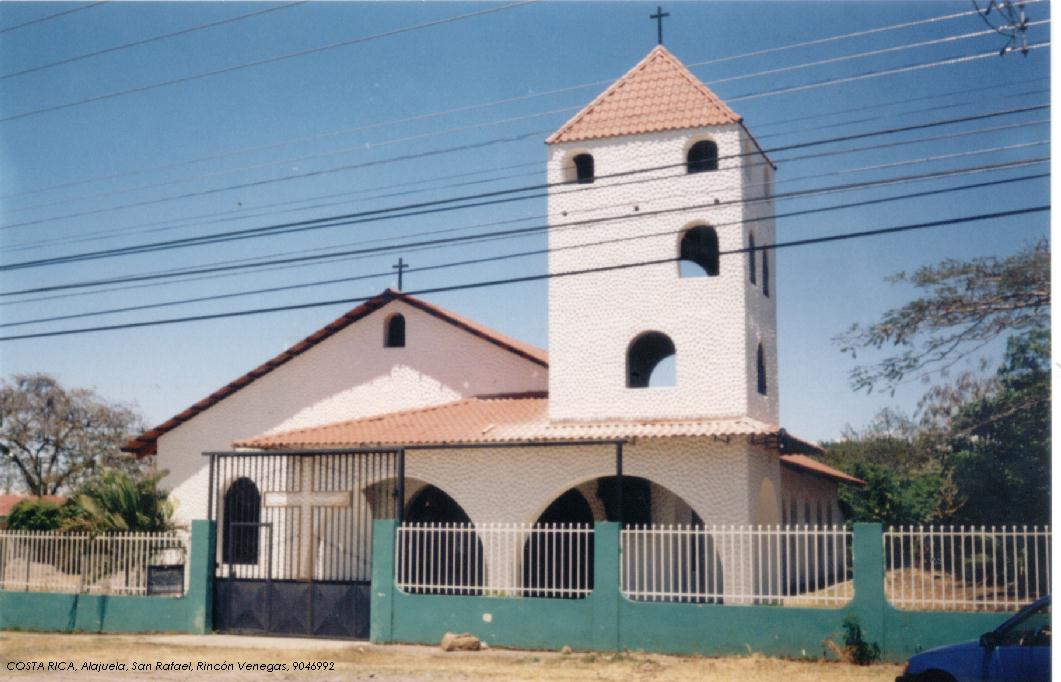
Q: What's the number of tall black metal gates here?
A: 1